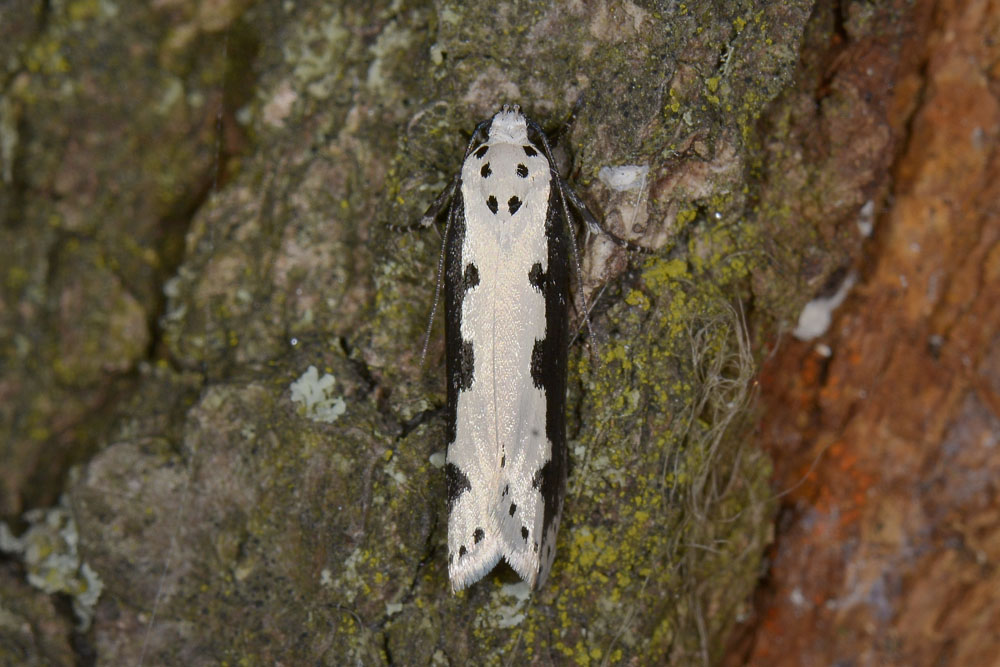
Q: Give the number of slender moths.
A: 1